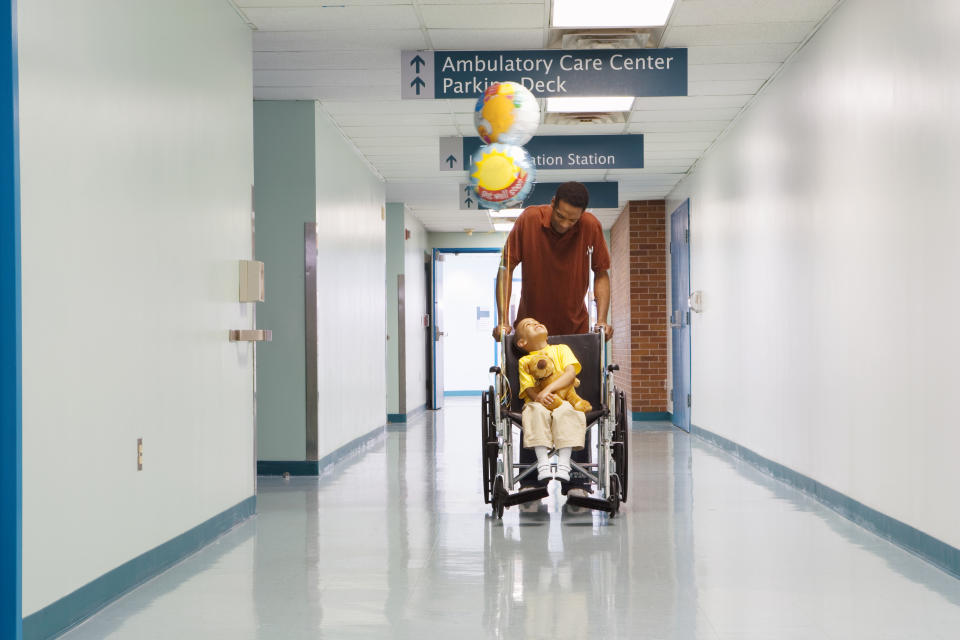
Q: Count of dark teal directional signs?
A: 3